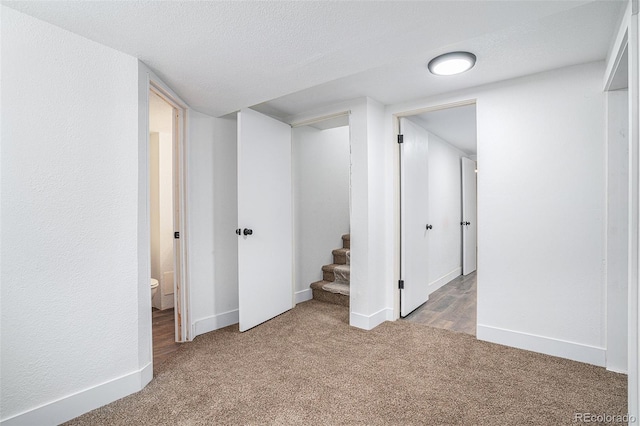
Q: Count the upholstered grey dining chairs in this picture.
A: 0